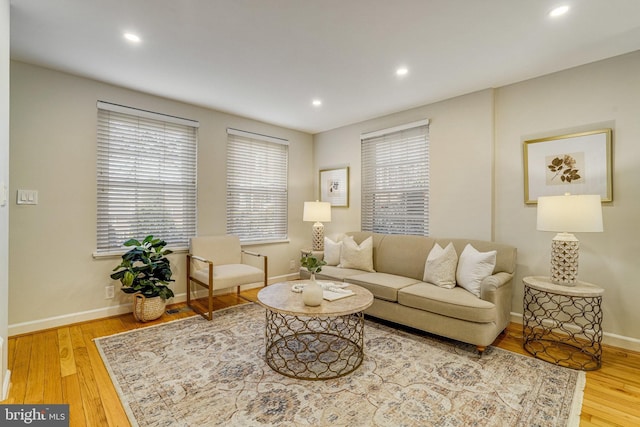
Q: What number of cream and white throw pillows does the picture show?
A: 4